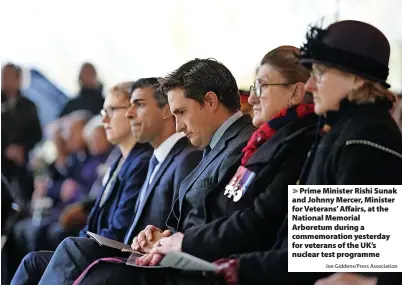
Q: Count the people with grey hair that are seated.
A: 2